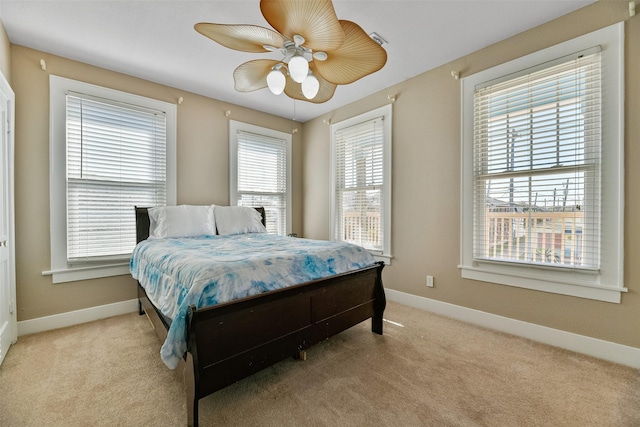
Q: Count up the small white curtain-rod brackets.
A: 8